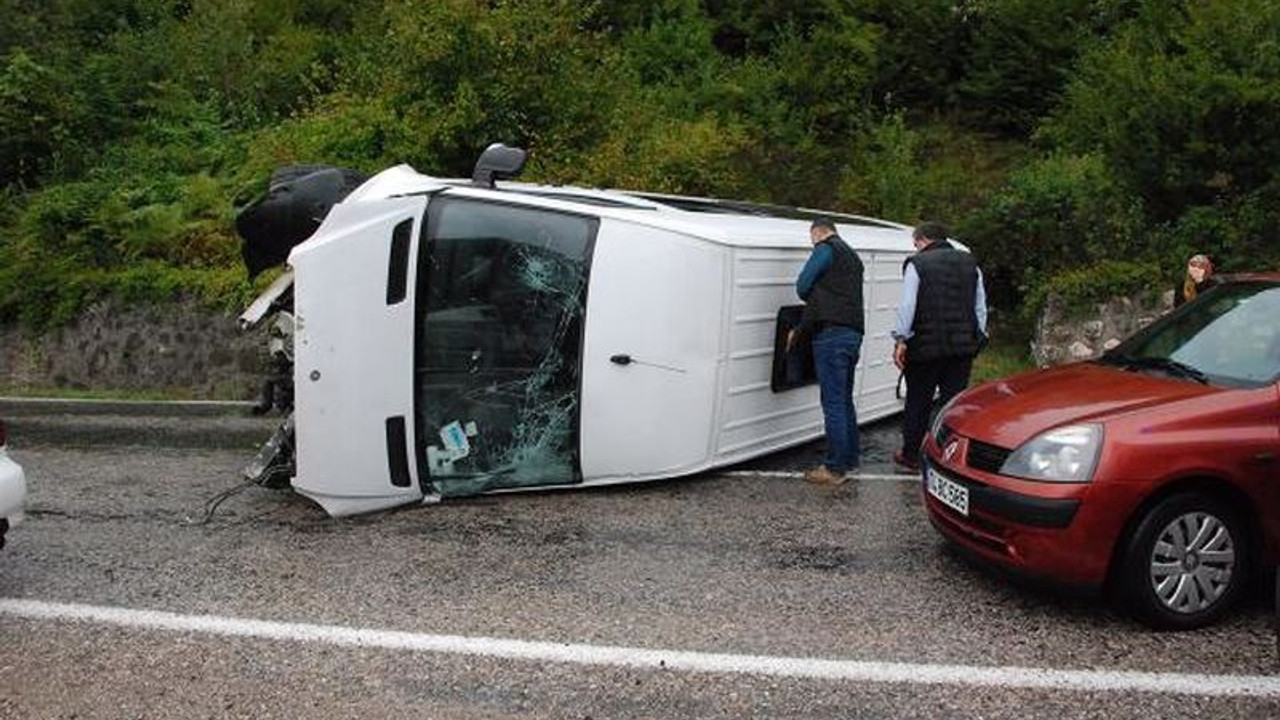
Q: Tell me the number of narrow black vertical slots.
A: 2